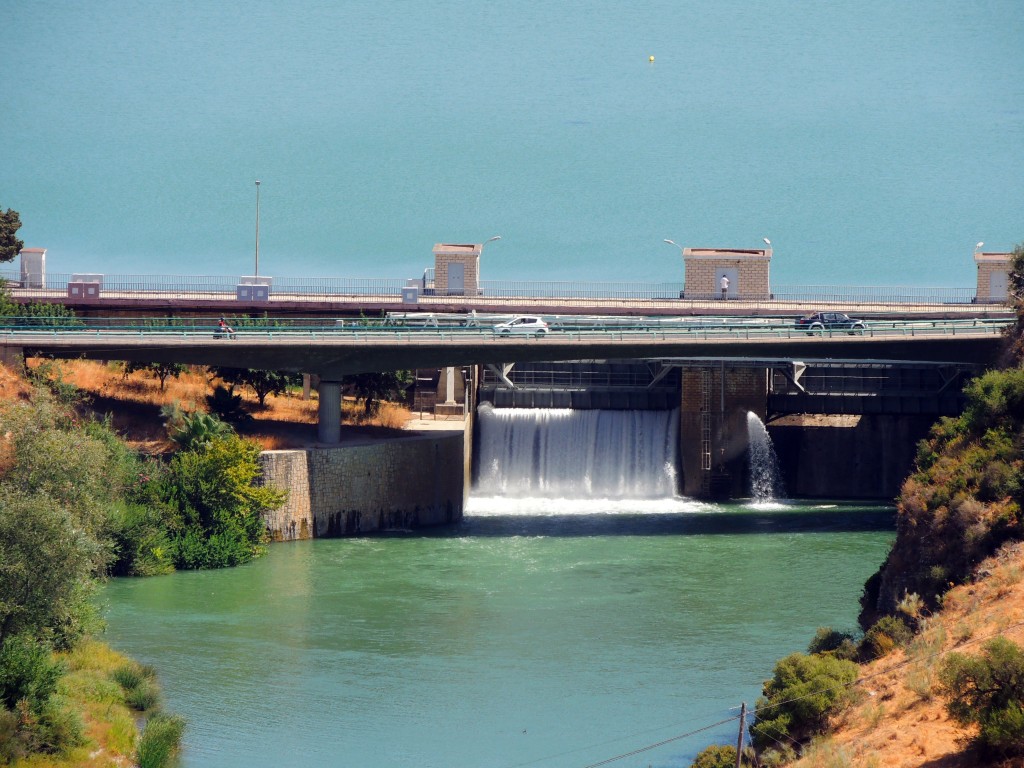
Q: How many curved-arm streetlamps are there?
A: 4